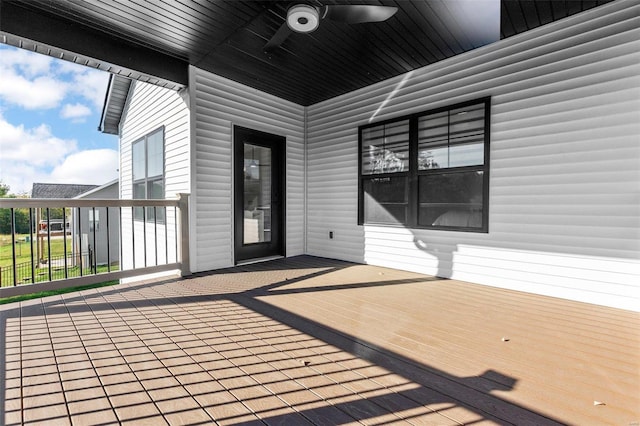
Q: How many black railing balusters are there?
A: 13